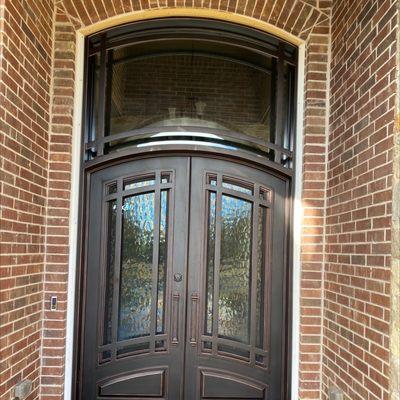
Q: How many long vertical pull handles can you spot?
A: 2